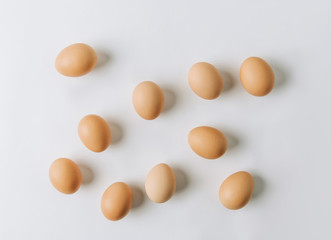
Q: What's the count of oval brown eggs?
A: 10